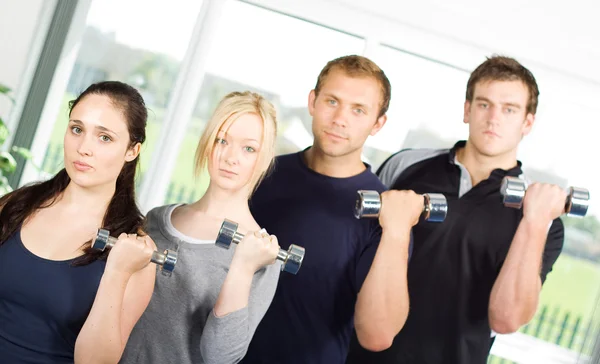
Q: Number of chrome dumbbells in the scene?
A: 4